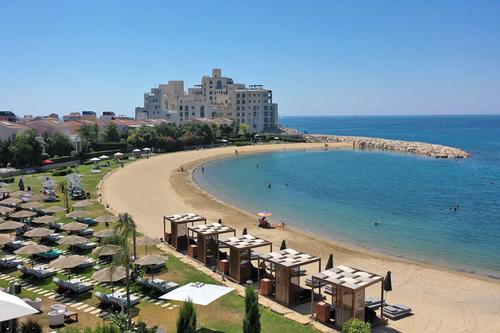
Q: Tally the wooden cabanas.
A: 5